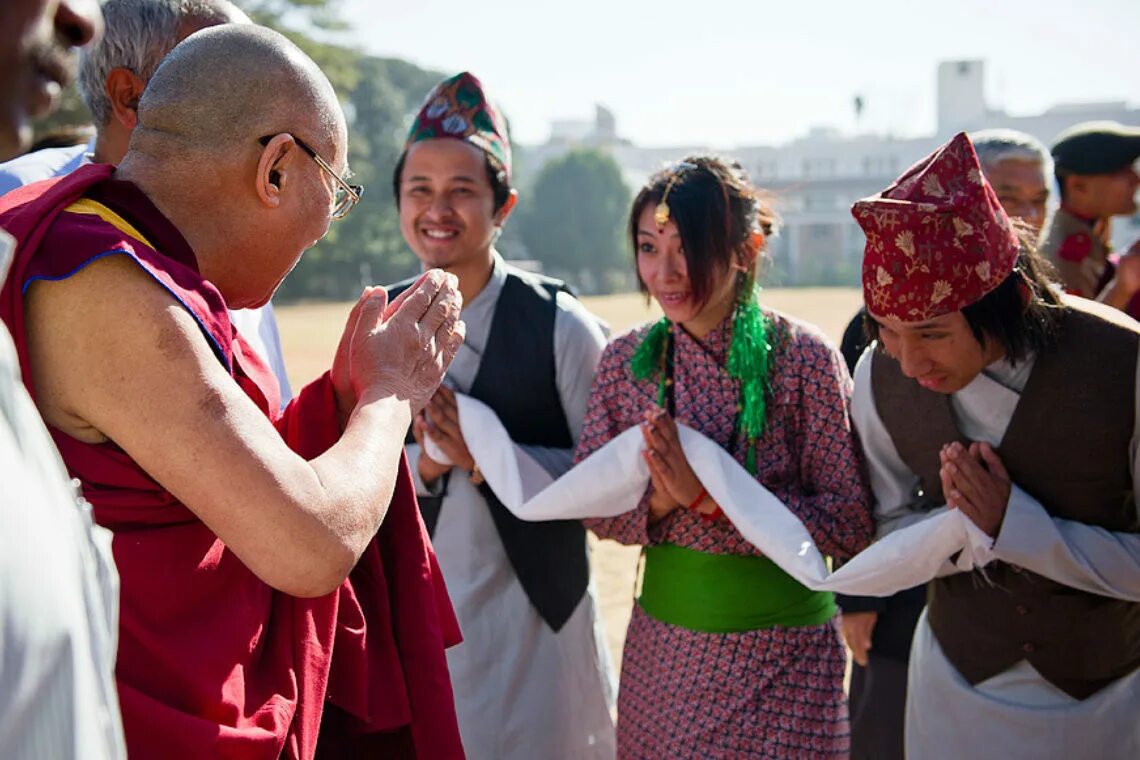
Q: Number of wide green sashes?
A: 1